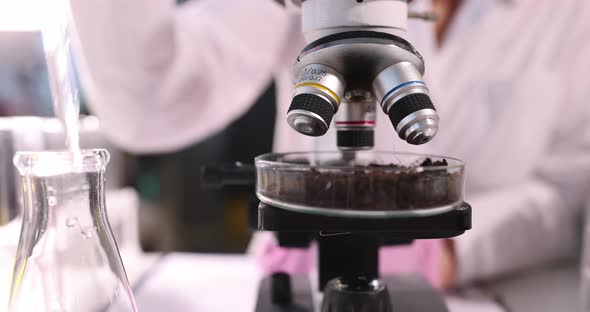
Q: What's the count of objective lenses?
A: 3